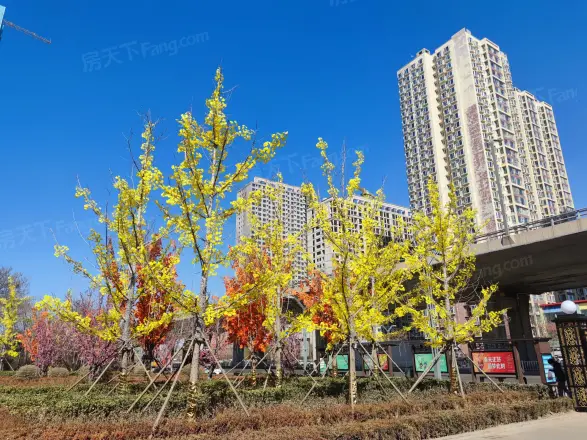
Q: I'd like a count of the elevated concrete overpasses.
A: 1